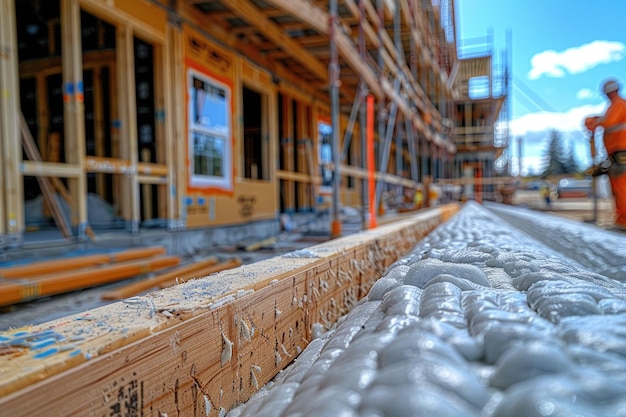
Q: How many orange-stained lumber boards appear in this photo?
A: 4